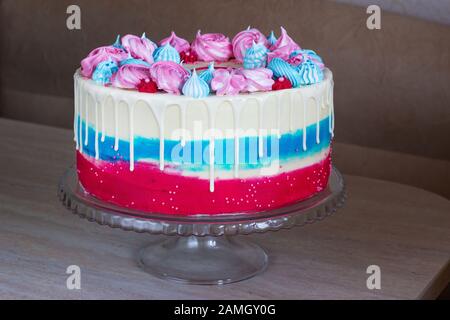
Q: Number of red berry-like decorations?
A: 3